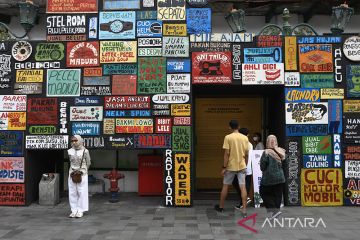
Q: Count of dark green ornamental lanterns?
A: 3